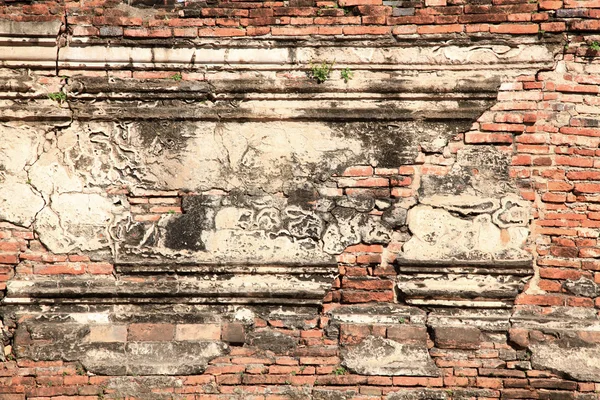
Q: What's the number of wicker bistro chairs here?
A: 0